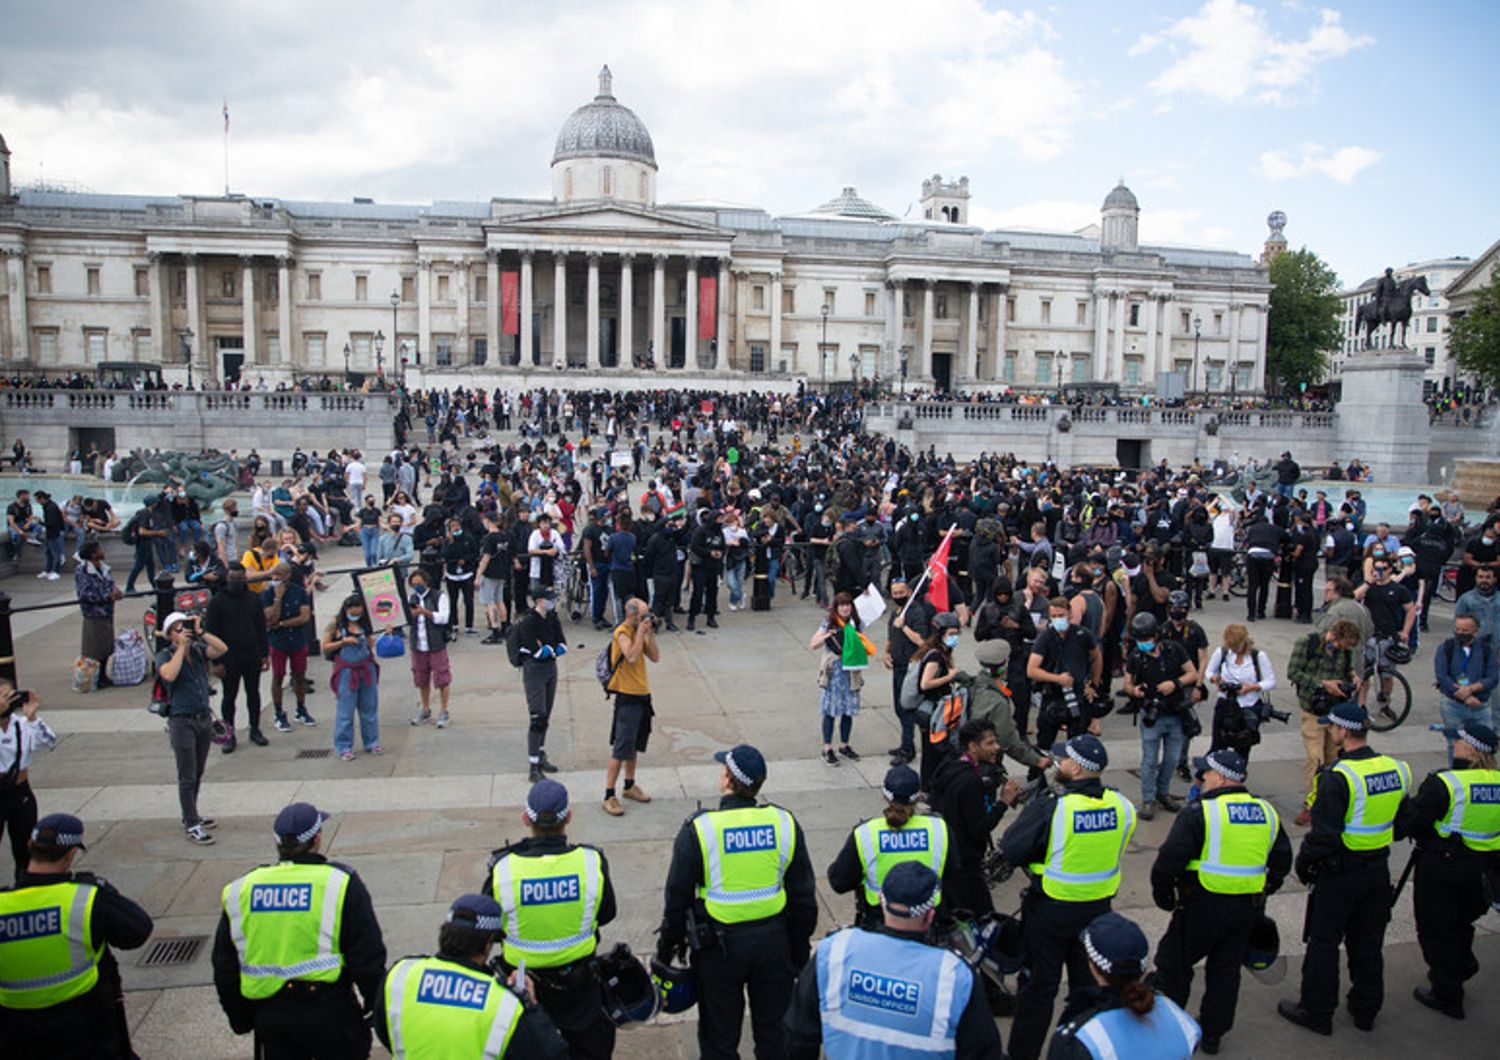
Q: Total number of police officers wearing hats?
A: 12